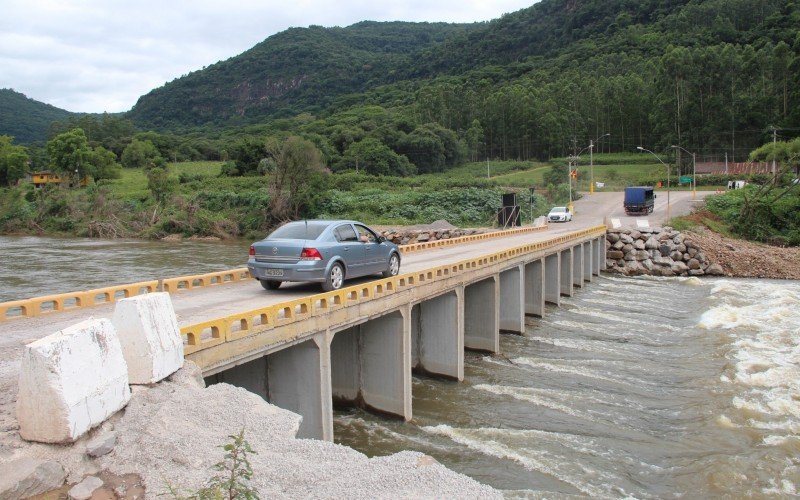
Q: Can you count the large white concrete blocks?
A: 2